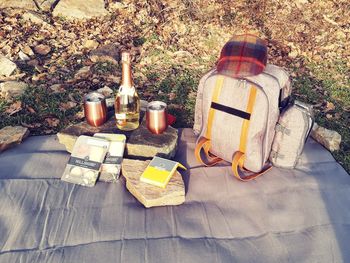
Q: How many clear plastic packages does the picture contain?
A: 2